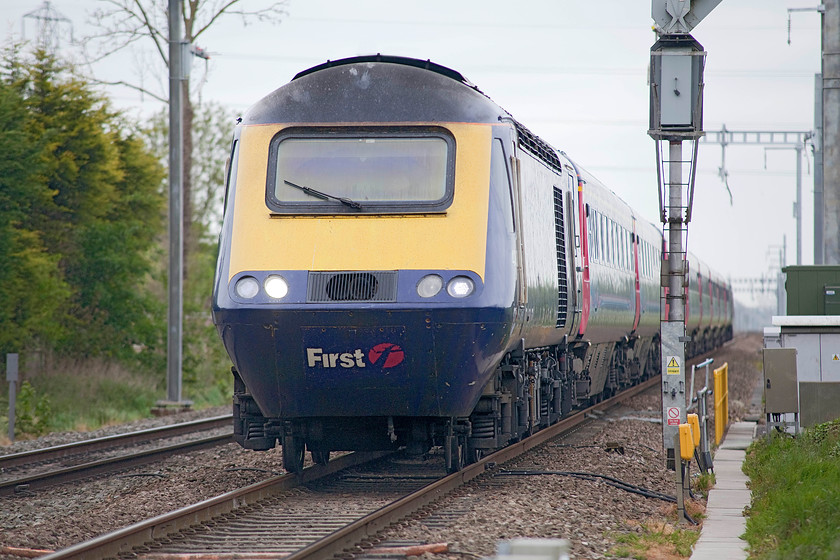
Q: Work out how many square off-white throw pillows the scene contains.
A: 0